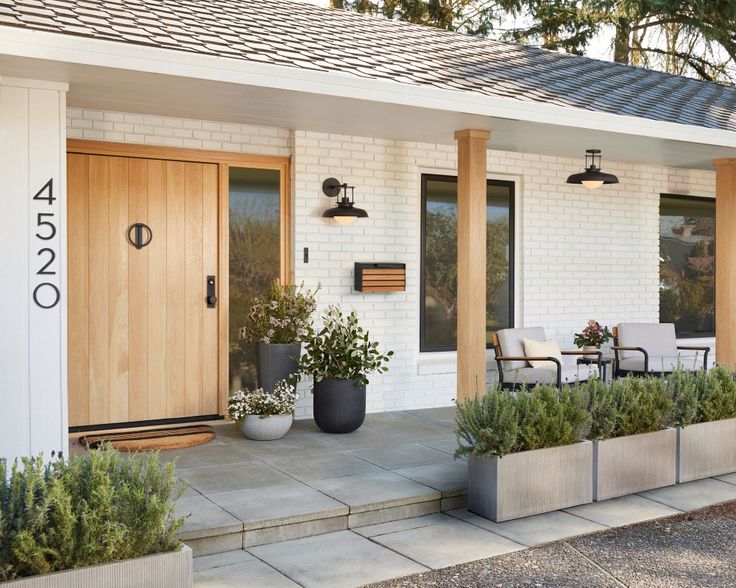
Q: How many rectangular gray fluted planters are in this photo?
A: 4